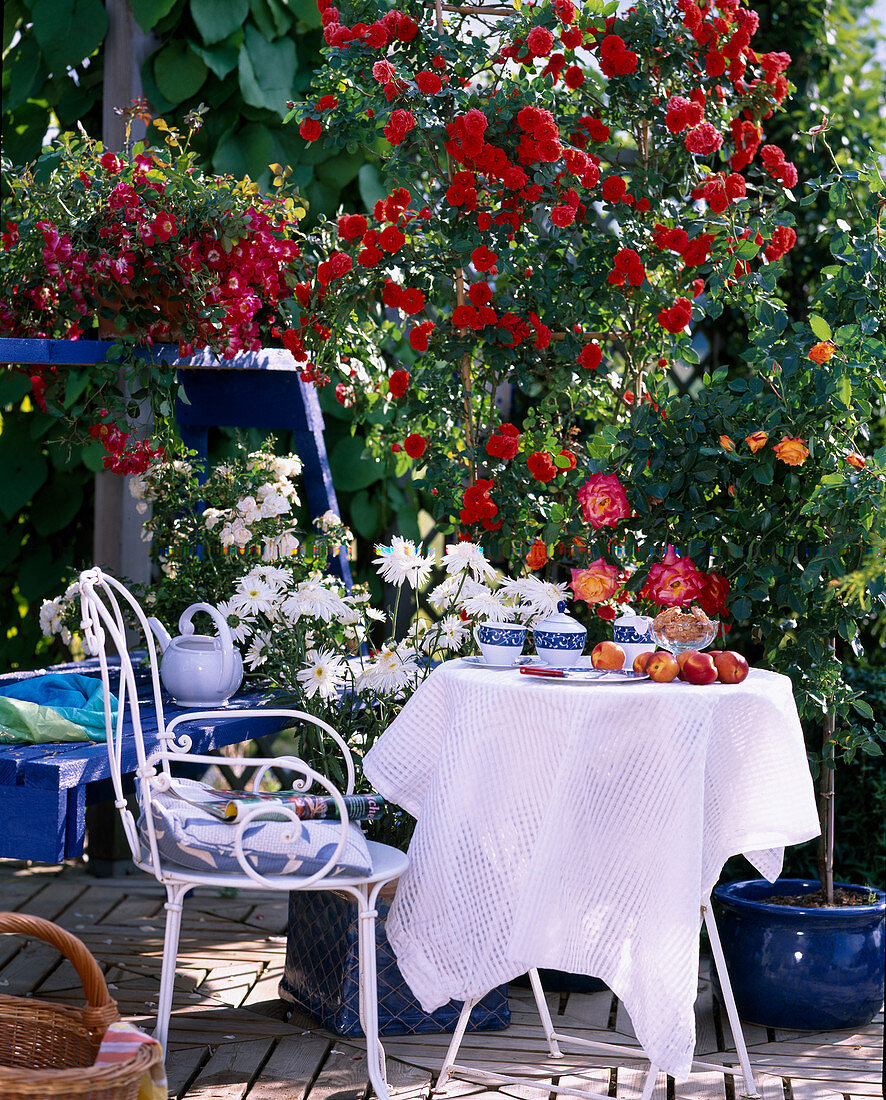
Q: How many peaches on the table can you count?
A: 7